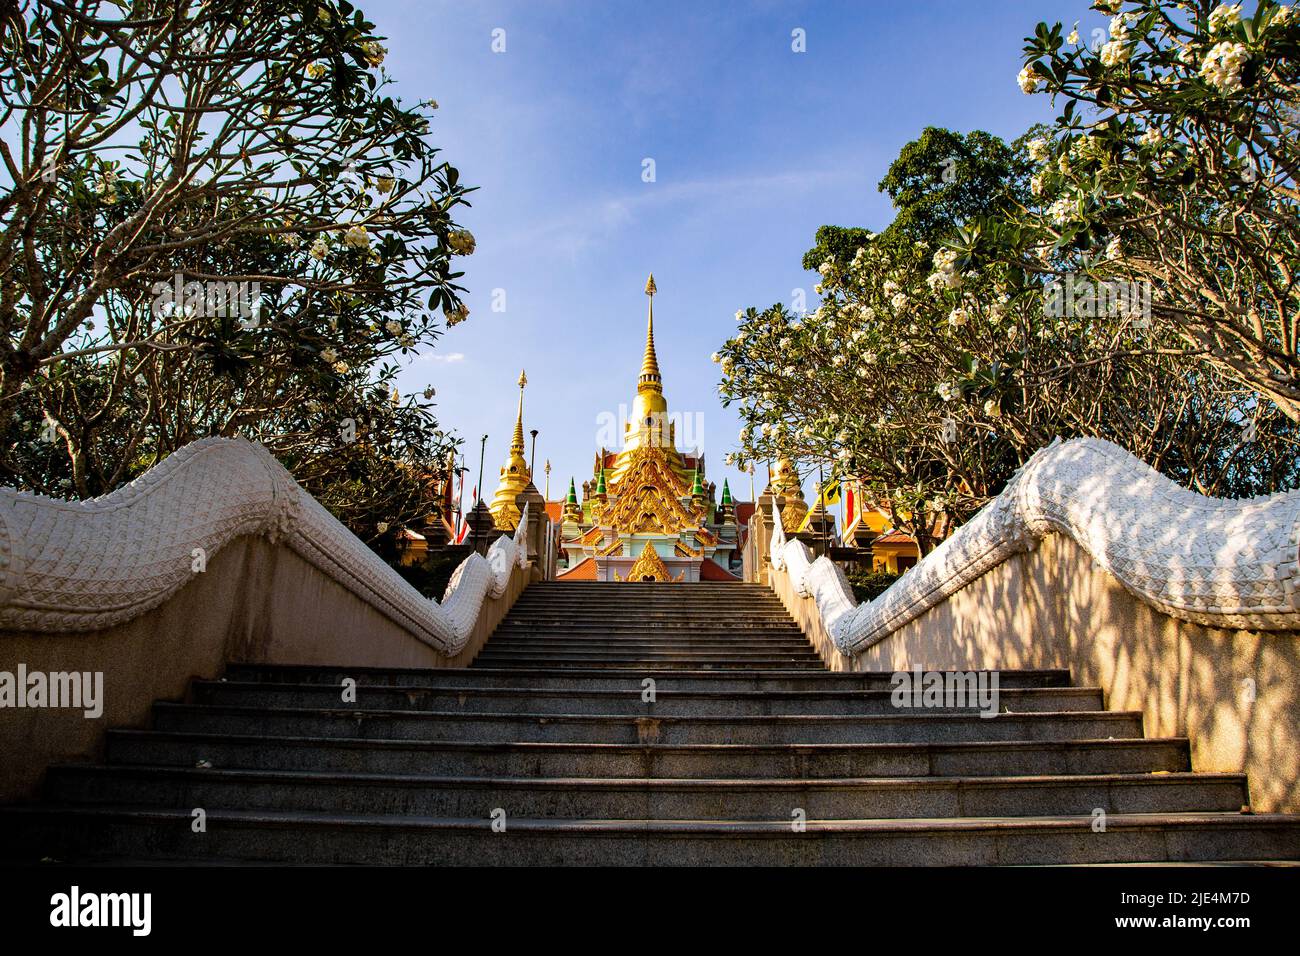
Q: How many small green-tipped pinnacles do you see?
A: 4